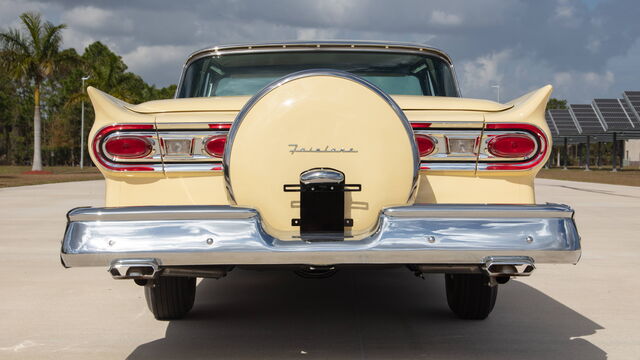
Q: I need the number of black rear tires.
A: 2